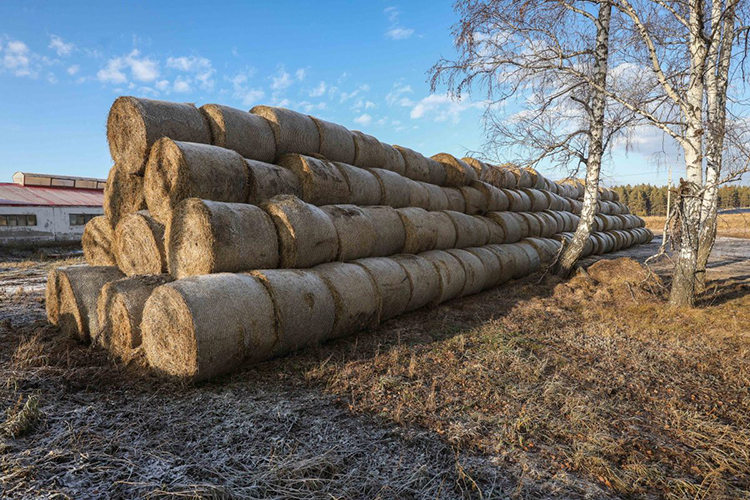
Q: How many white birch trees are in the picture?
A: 3